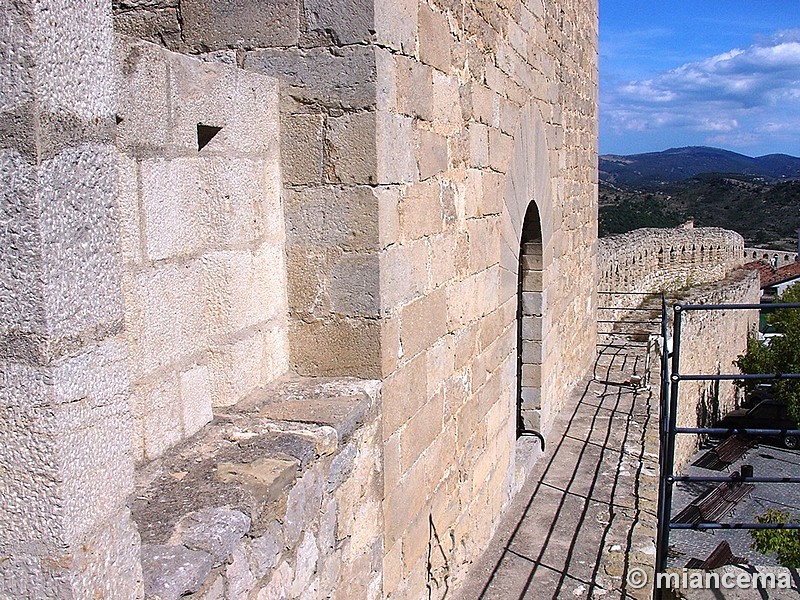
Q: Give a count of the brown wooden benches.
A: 3